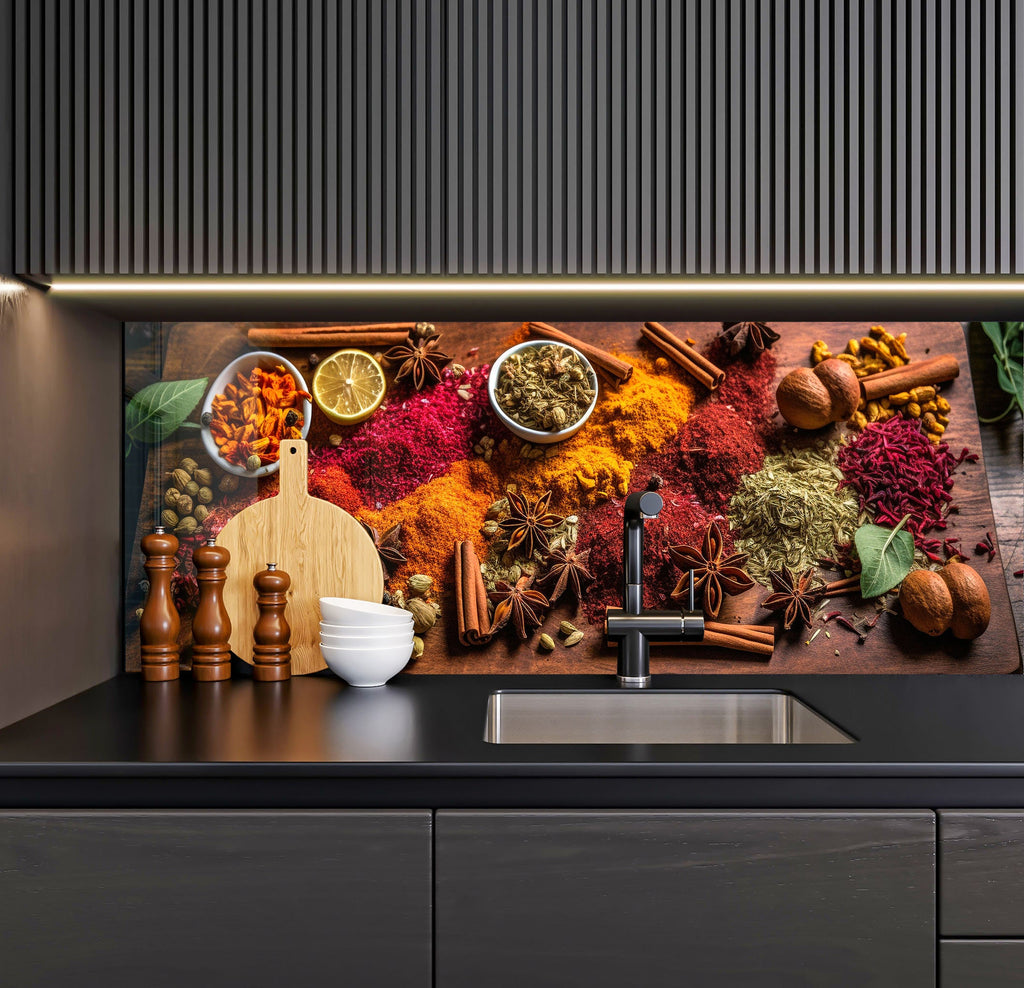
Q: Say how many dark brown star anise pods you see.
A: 8